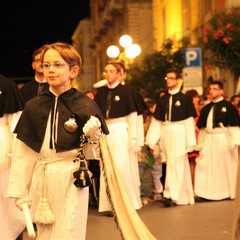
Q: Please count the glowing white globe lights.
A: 4